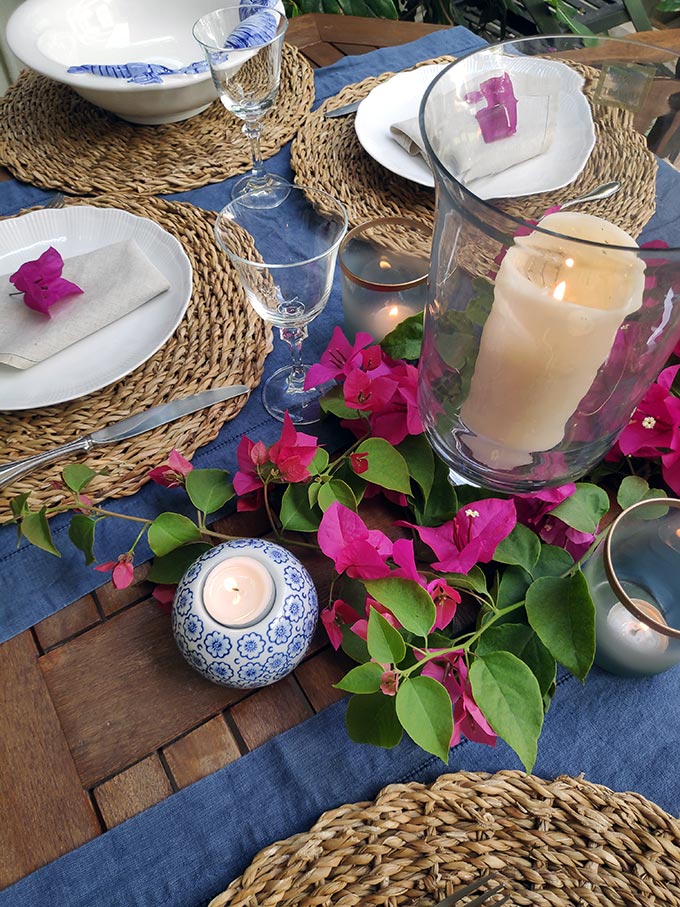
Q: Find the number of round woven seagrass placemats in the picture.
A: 4